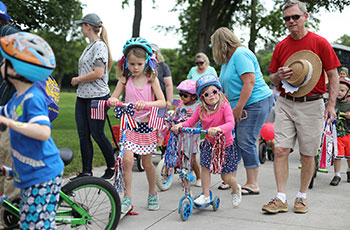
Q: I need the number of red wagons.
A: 1